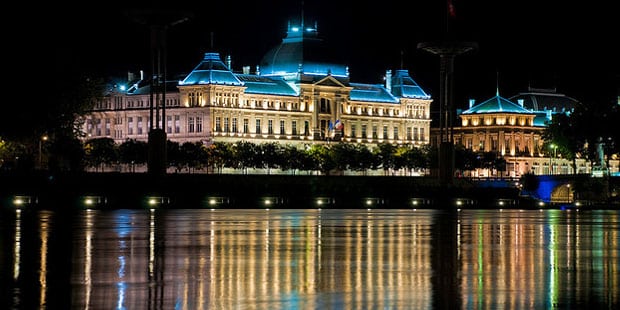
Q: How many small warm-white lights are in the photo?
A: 12